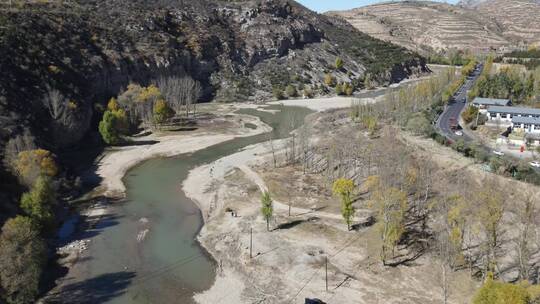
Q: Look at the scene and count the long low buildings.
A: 3